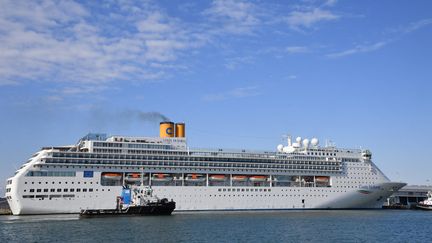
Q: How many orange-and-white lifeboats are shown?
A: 8